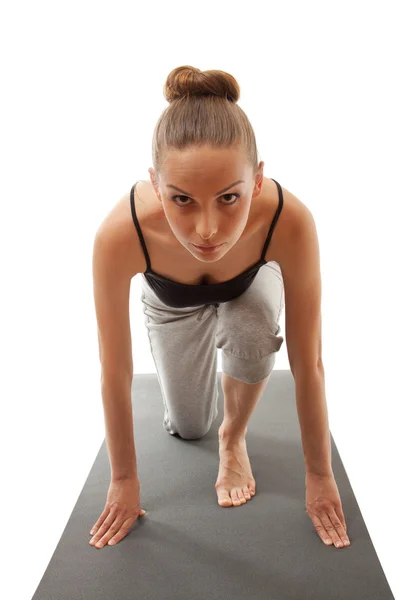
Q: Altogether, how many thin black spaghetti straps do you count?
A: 2